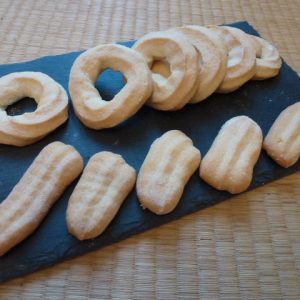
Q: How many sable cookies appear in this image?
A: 11